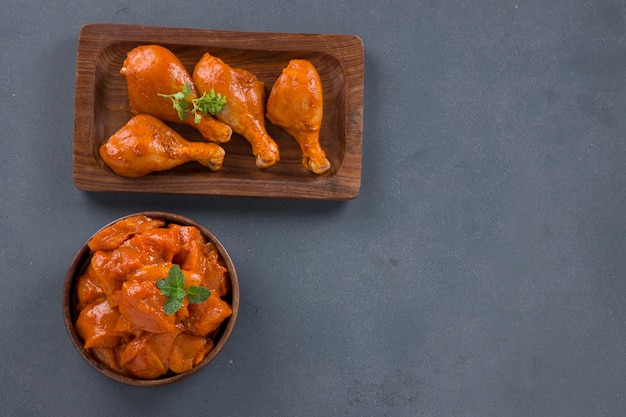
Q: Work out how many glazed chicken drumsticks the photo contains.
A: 4